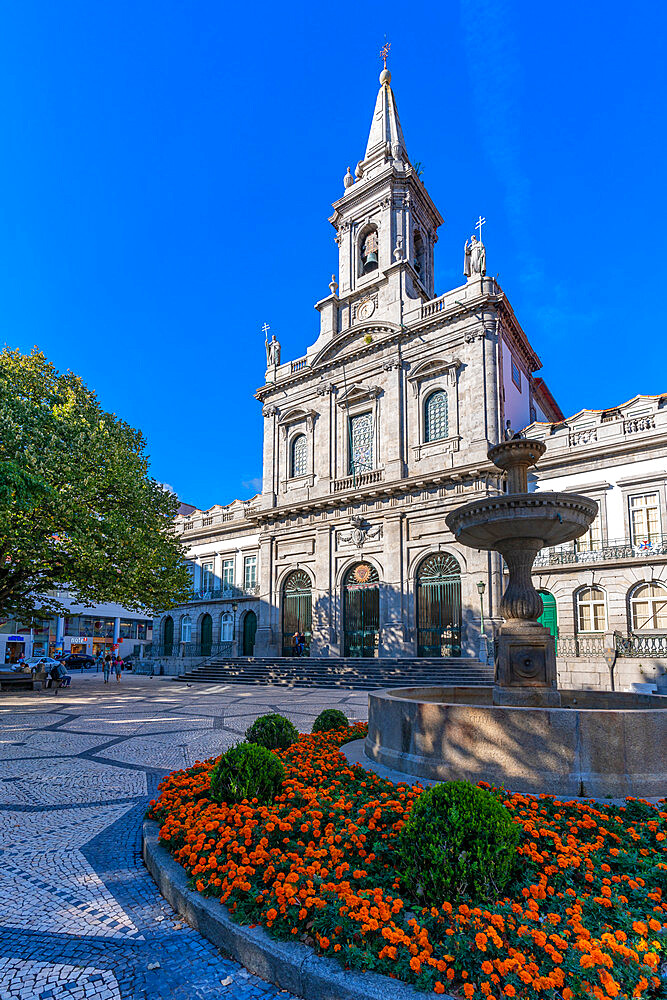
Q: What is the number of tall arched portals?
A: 3